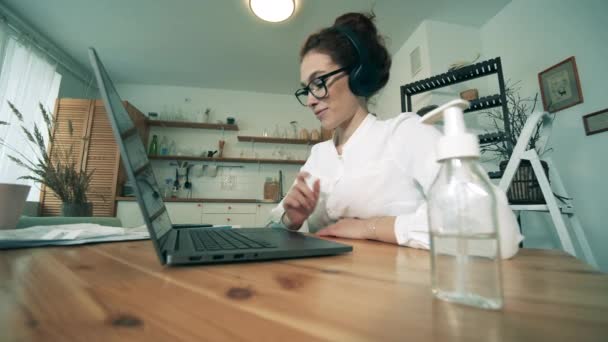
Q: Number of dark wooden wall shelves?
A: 3